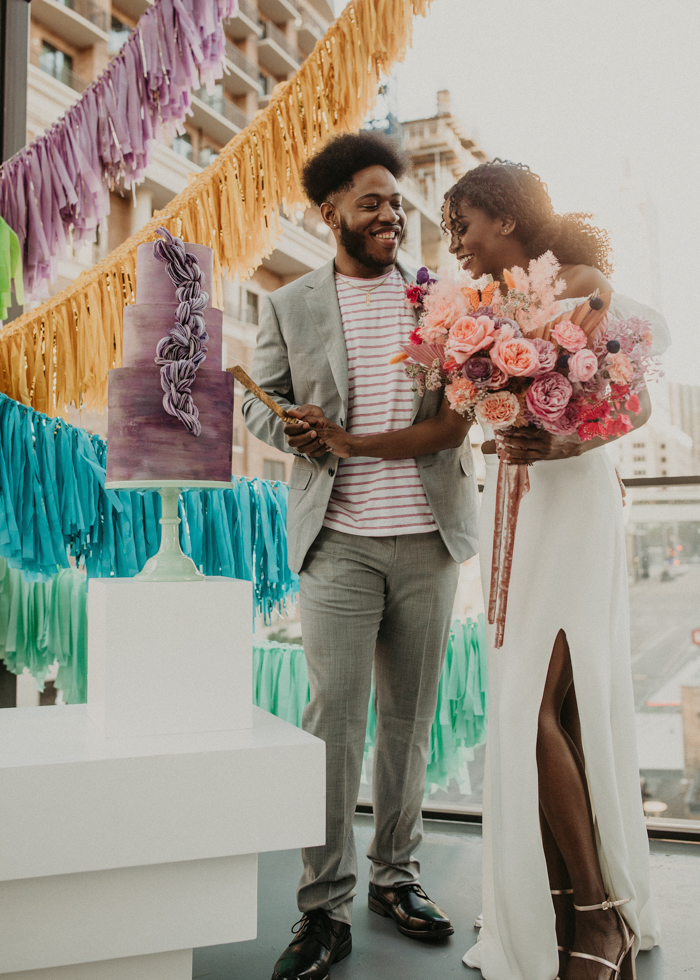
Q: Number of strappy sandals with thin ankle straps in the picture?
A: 2